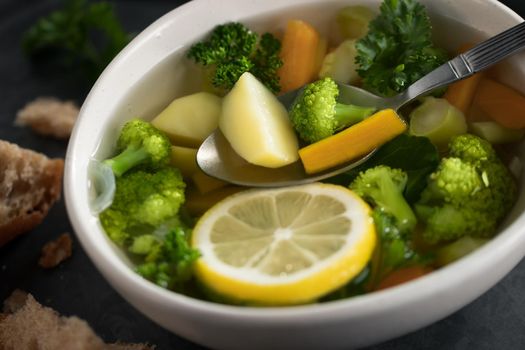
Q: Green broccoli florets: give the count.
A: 5